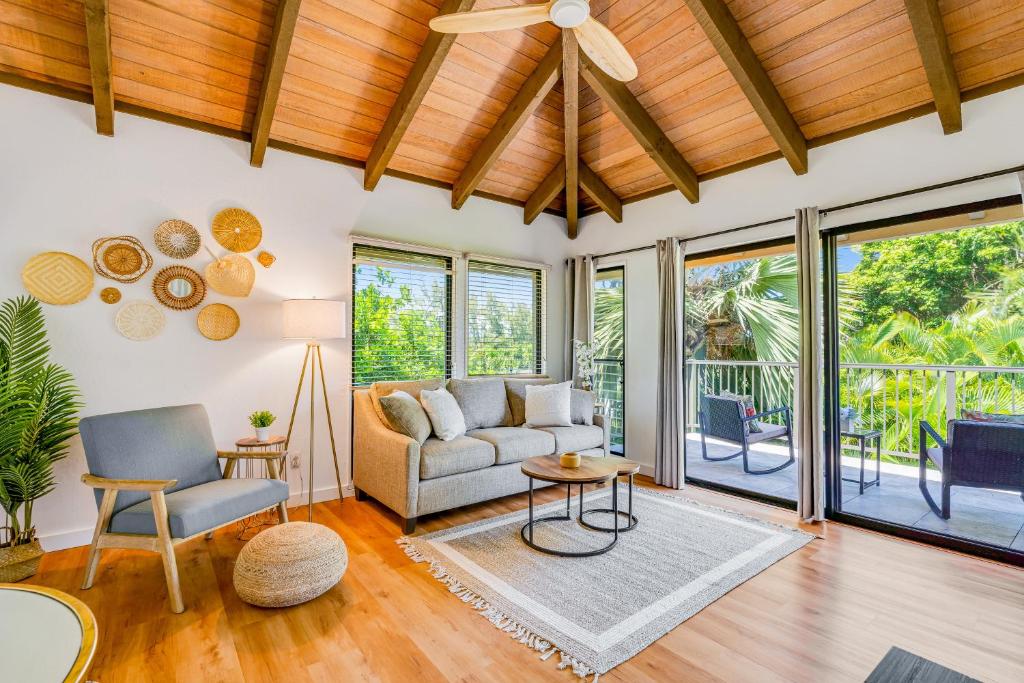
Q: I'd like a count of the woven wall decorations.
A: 10